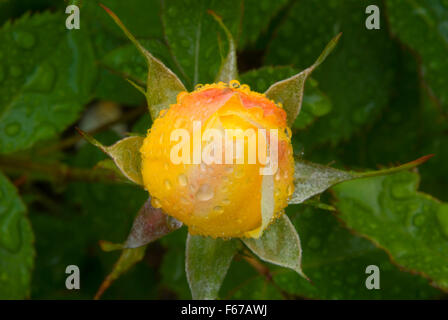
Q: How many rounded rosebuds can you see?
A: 1